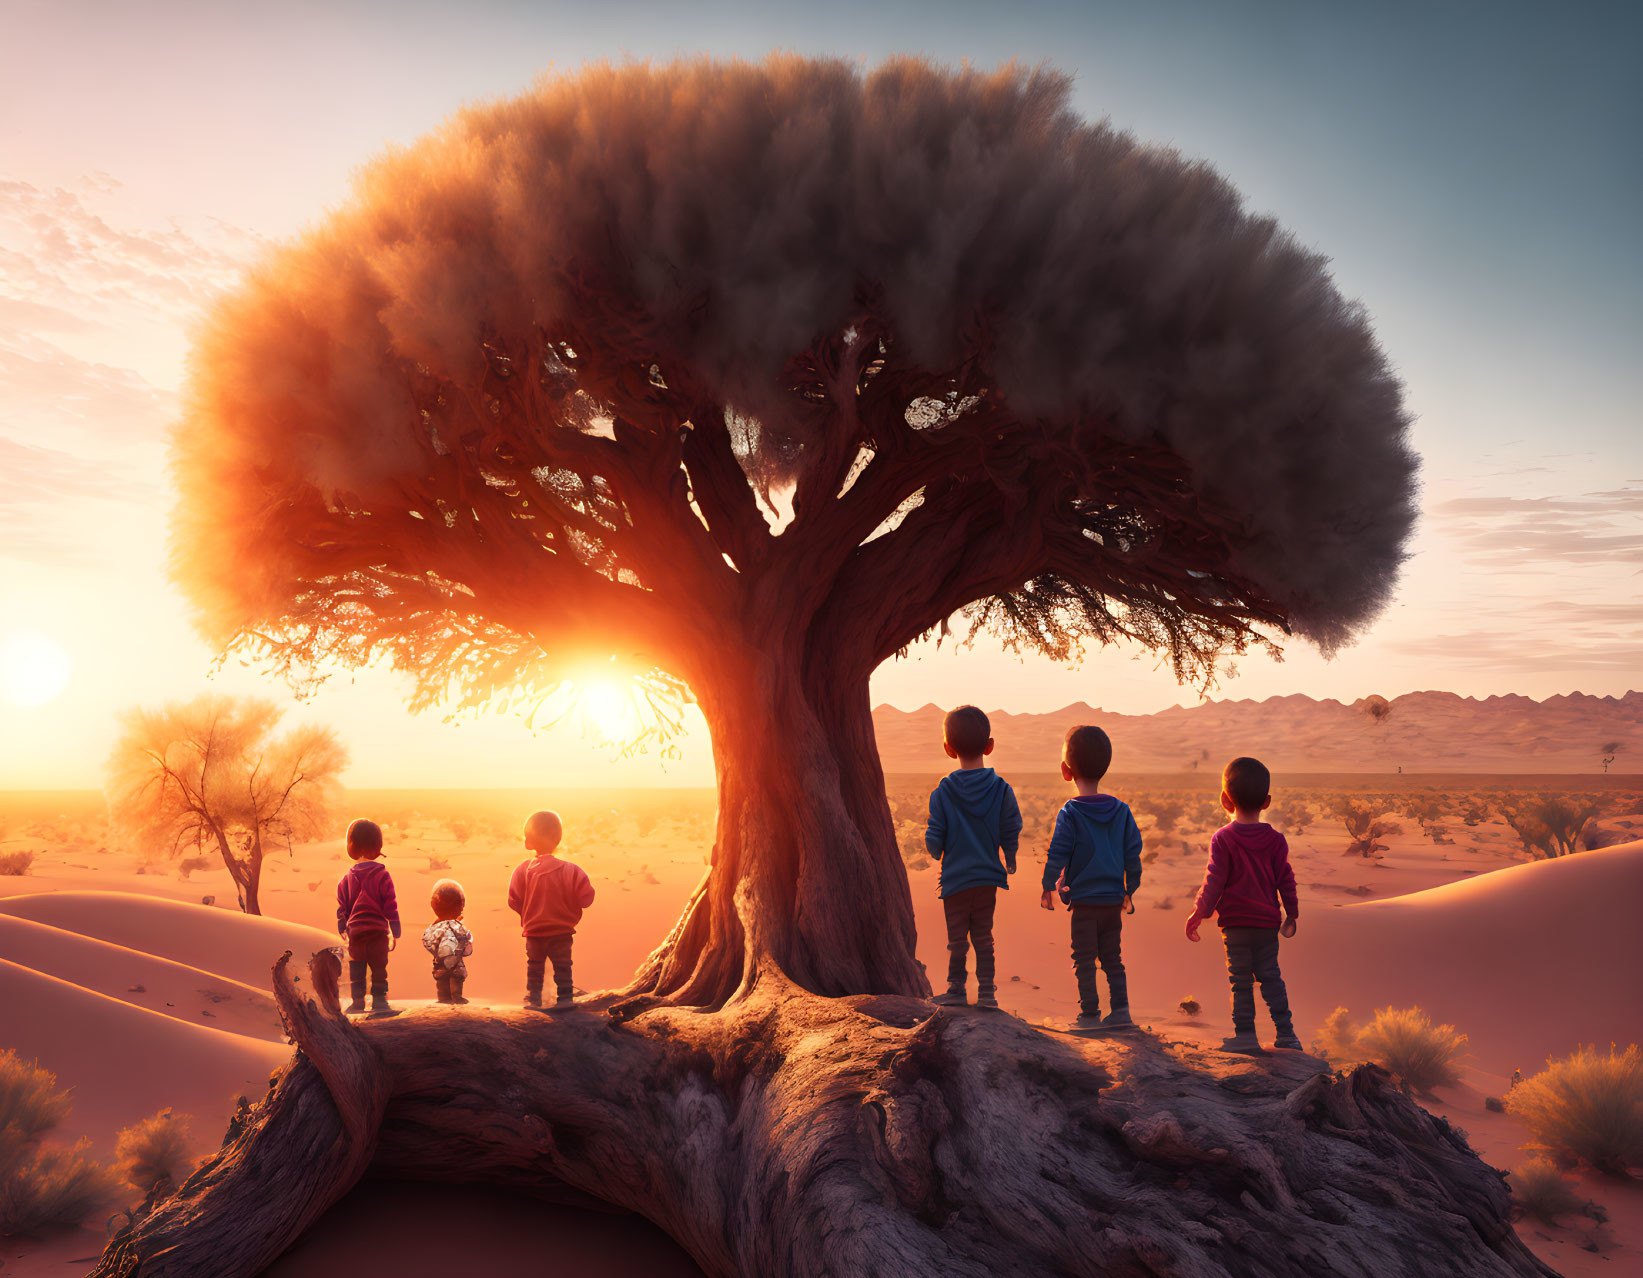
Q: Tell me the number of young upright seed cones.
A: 0